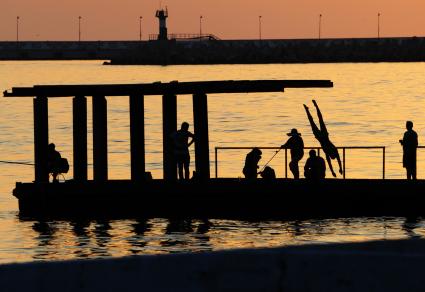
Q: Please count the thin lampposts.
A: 7